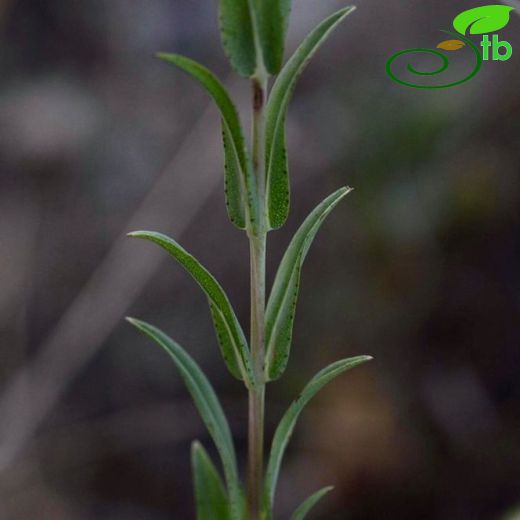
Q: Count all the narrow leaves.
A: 10